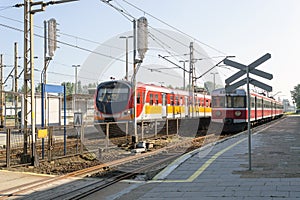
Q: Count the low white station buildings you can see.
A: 1